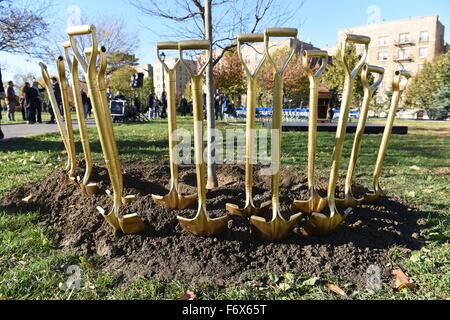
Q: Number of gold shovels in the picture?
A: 13